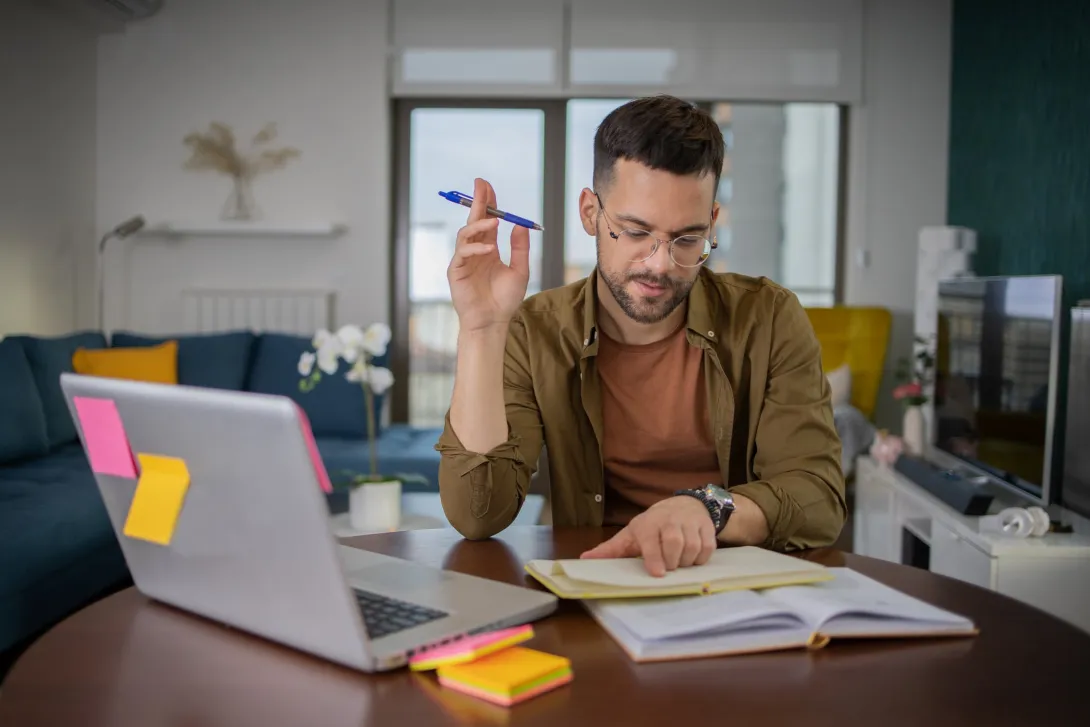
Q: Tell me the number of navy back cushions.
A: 4